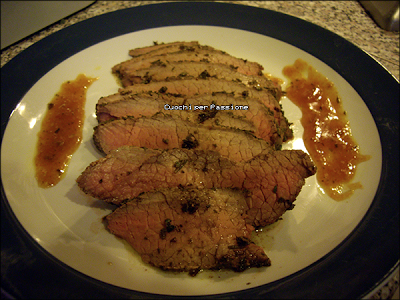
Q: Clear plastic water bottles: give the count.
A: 0